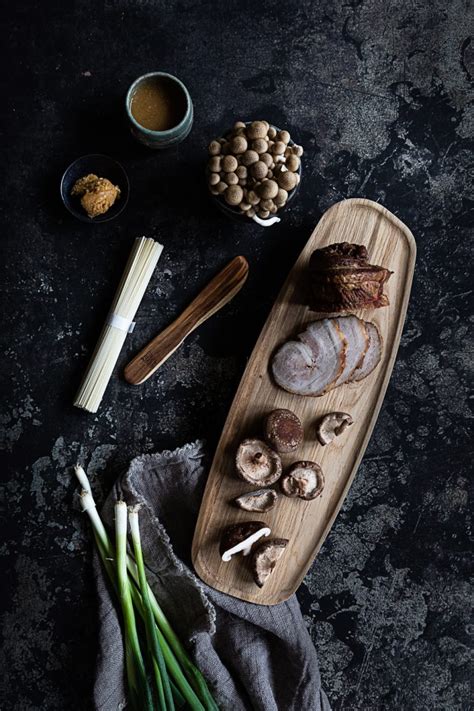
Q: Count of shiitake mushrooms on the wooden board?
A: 7